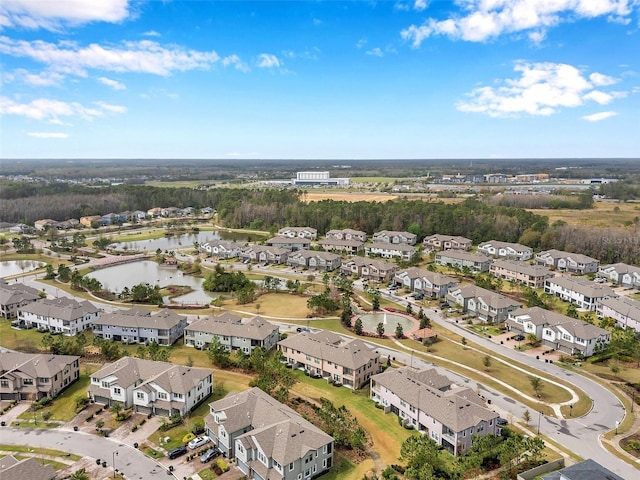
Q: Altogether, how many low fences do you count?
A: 1